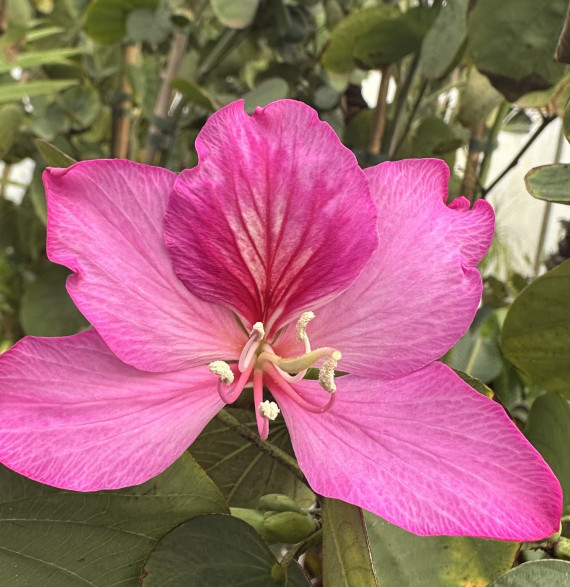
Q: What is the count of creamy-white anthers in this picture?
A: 5